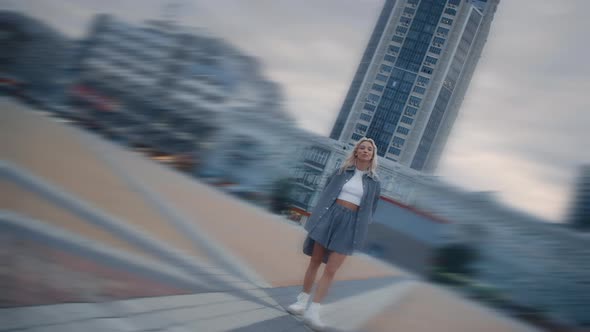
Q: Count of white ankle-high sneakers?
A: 2